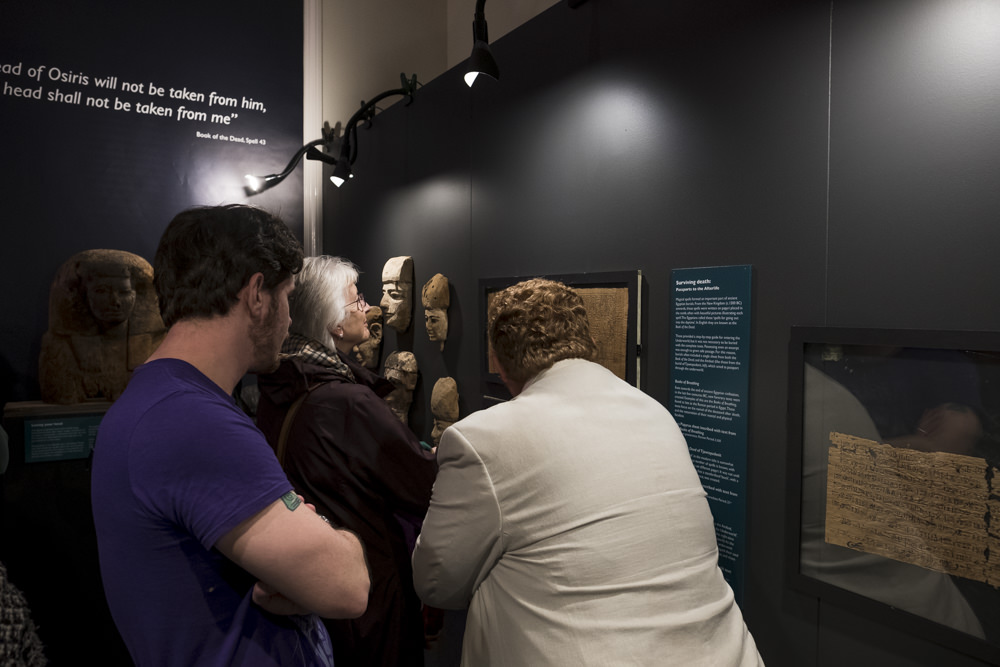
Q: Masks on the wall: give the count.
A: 5